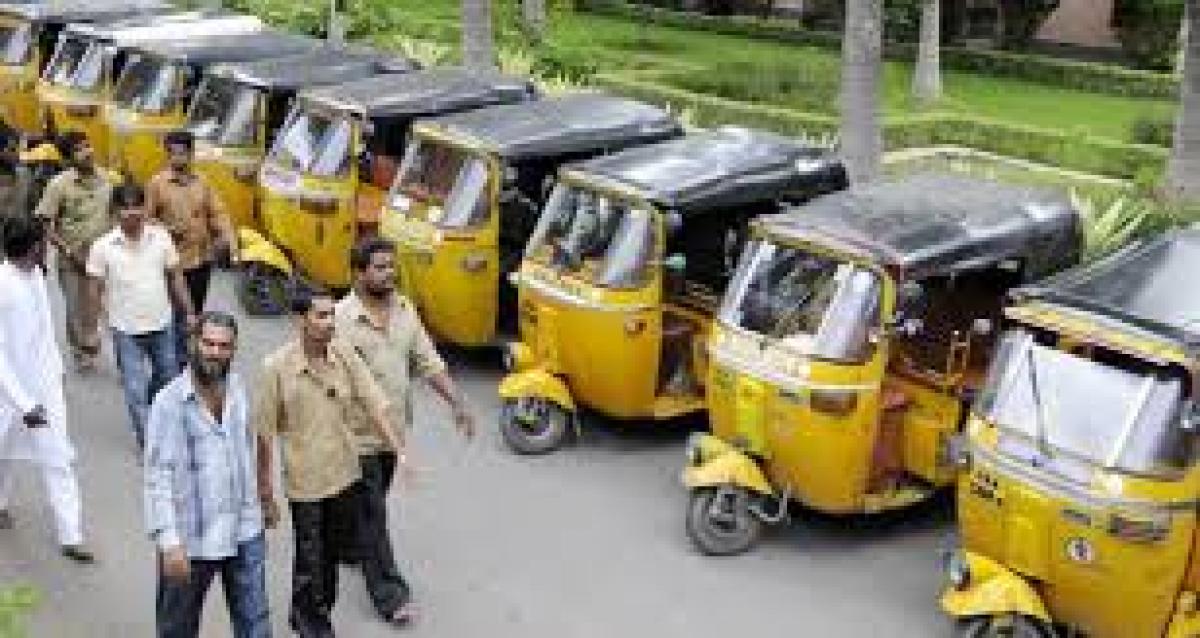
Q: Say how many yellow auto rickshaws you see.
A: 9